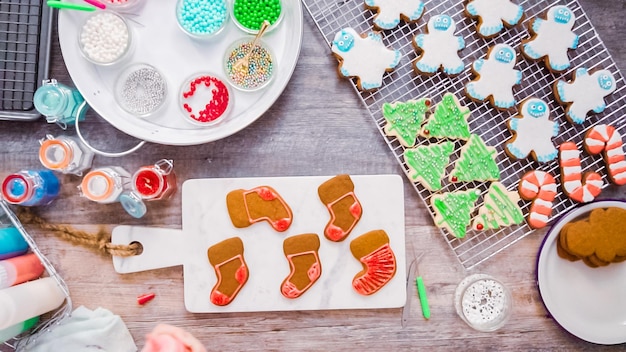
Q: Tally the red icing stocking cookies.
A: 5